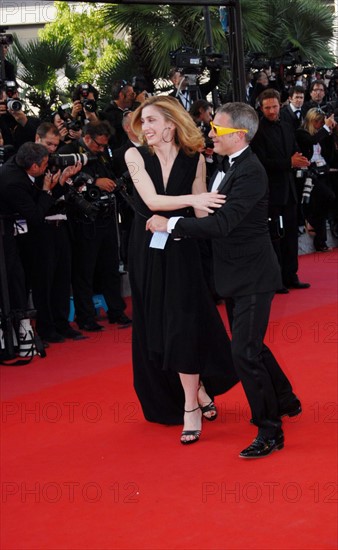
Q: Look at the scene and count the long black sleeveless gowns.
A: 1